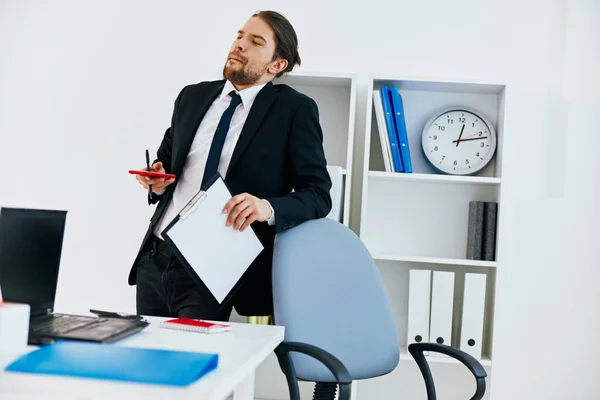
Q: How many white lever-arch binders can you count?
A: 3